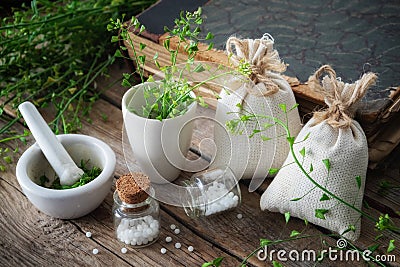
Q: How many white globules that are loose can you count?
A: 10